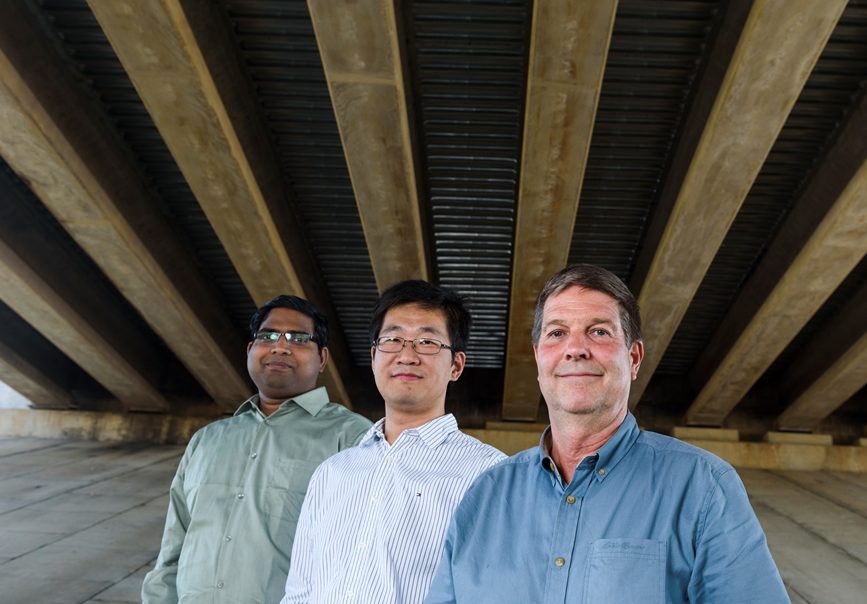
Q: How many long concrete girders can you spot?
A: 9